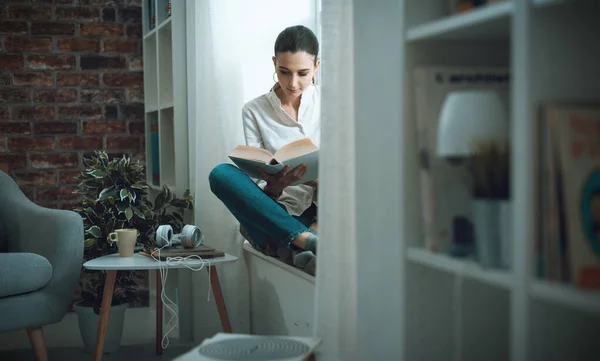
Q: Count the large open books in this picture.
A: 1